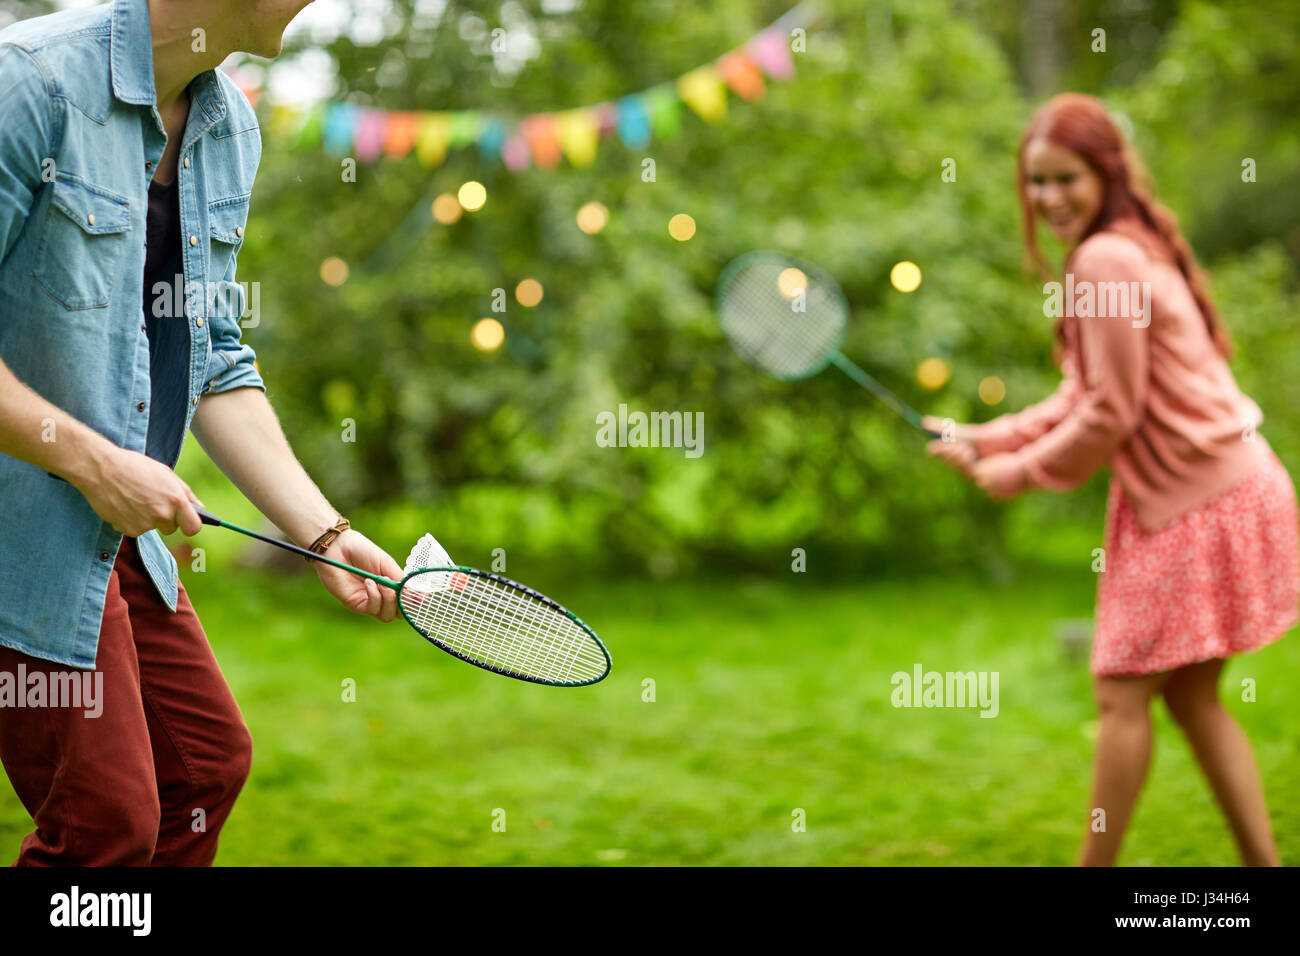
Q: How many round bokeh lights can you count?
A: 11